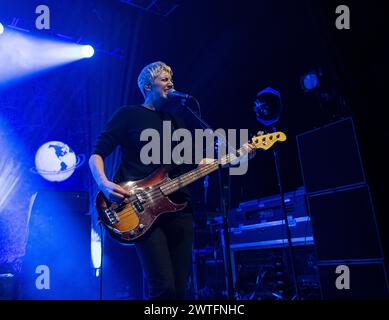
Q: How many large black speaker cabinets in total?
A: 3